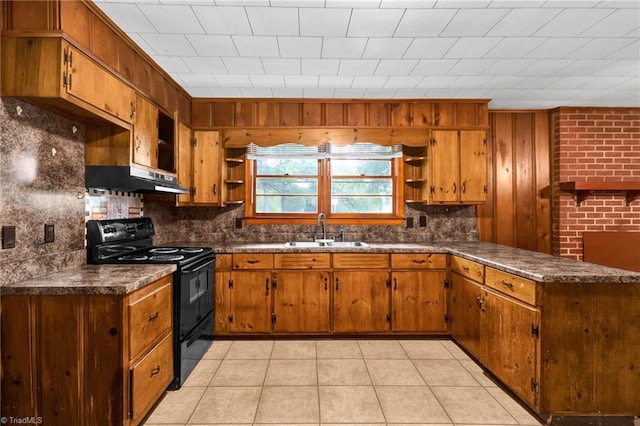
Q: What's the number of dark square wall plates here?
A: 5